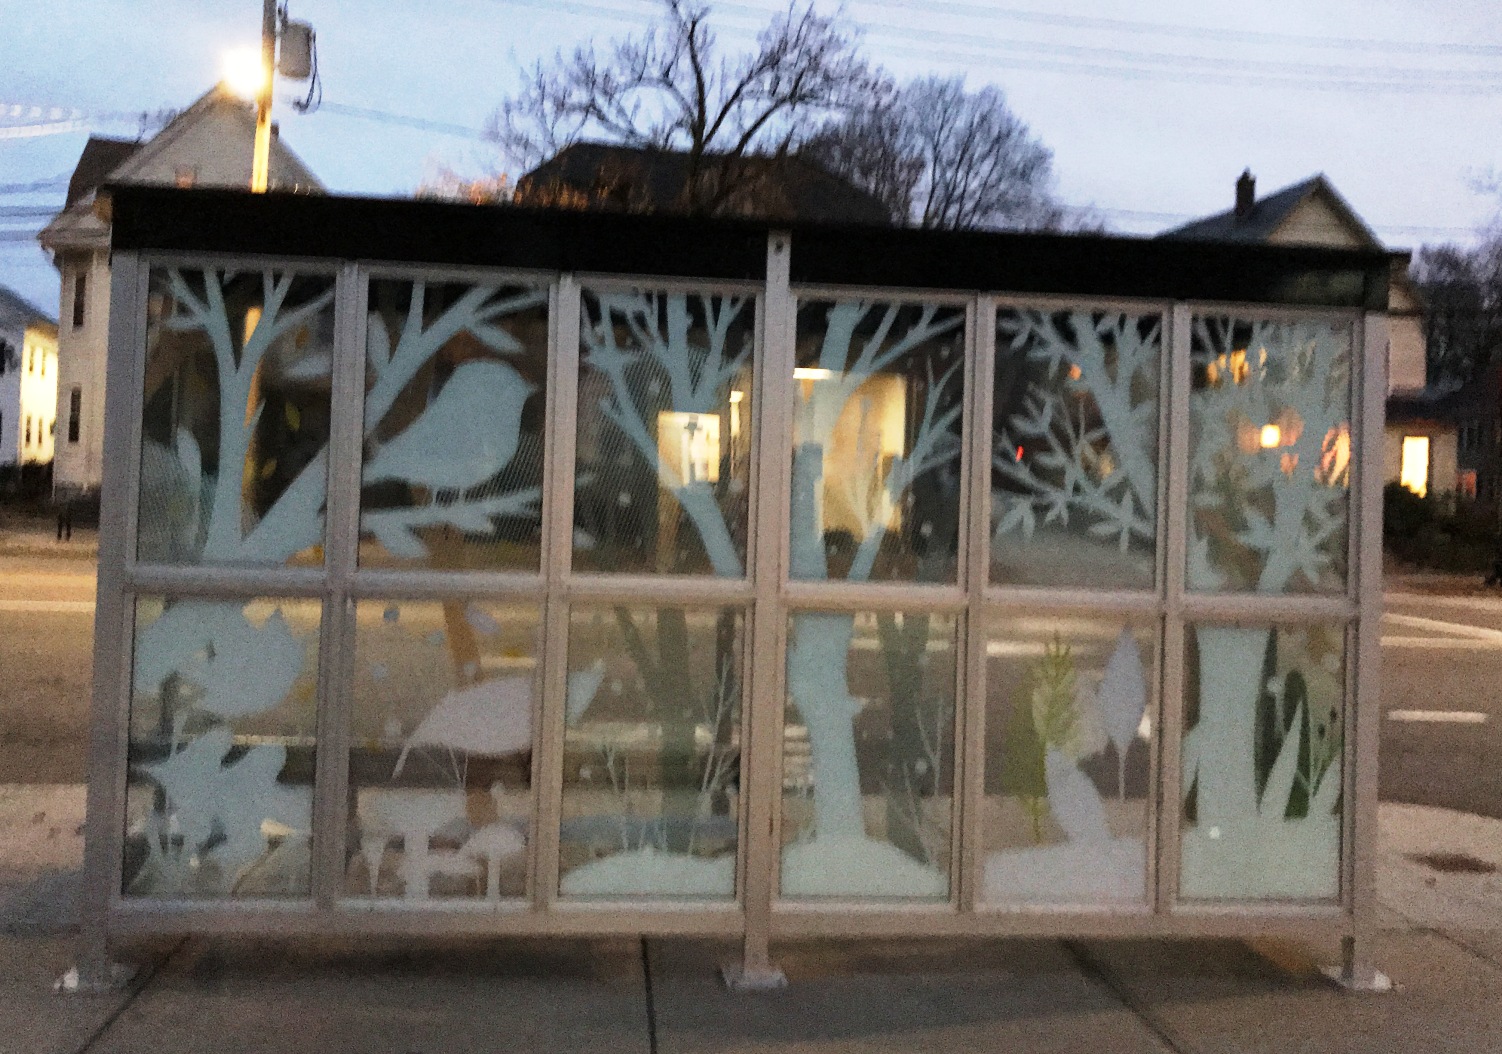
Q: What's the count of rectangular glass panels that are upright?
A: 12